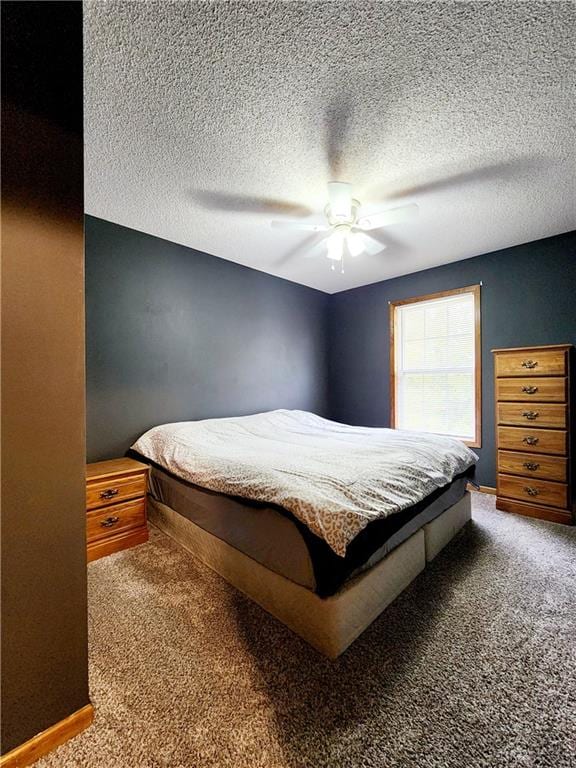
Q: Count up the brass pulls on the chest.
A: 6